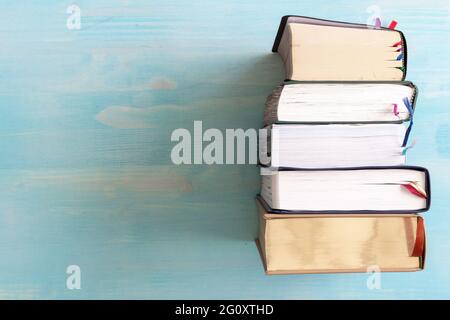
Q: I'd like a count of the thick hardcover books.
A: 5